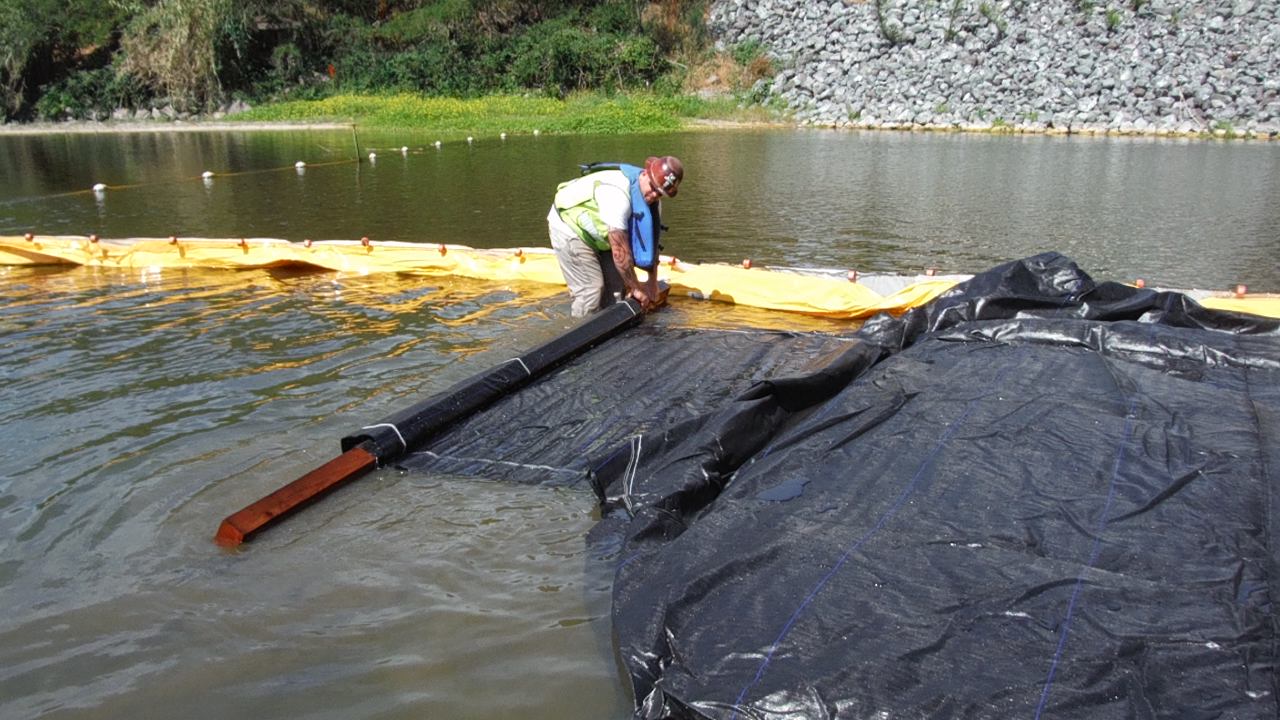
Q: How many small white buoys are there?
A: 9